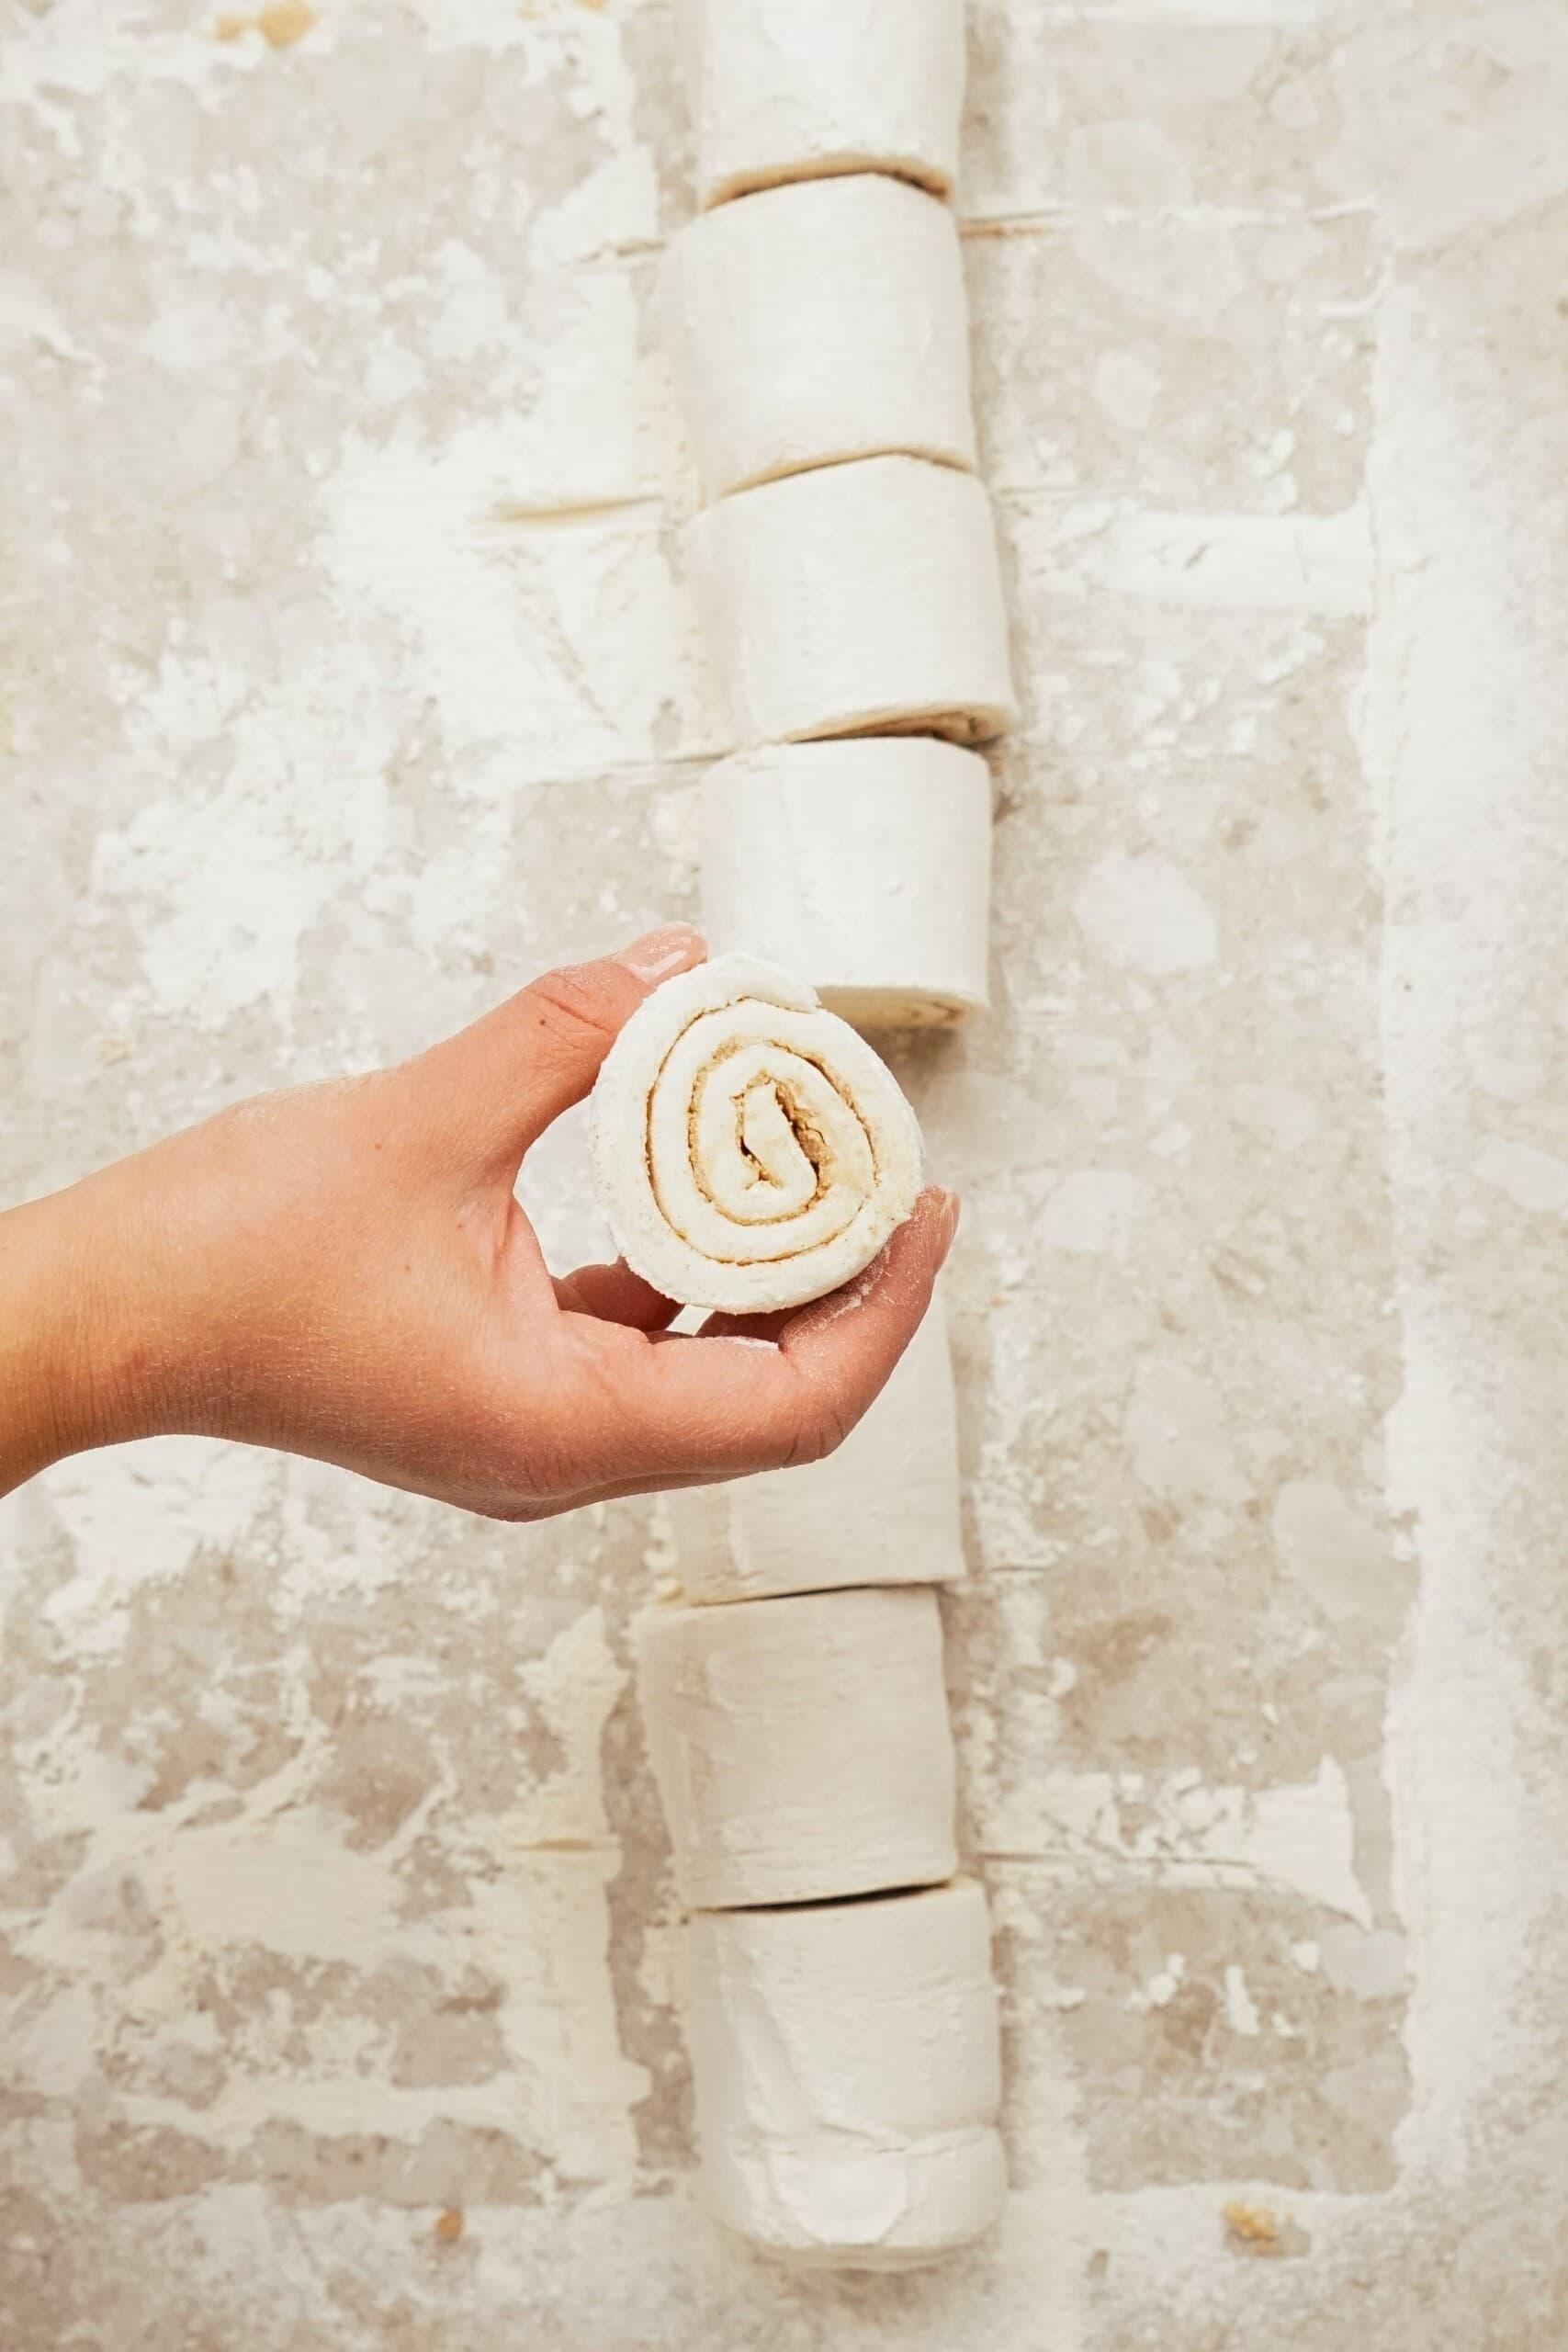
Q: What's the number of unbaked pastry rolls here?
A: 8